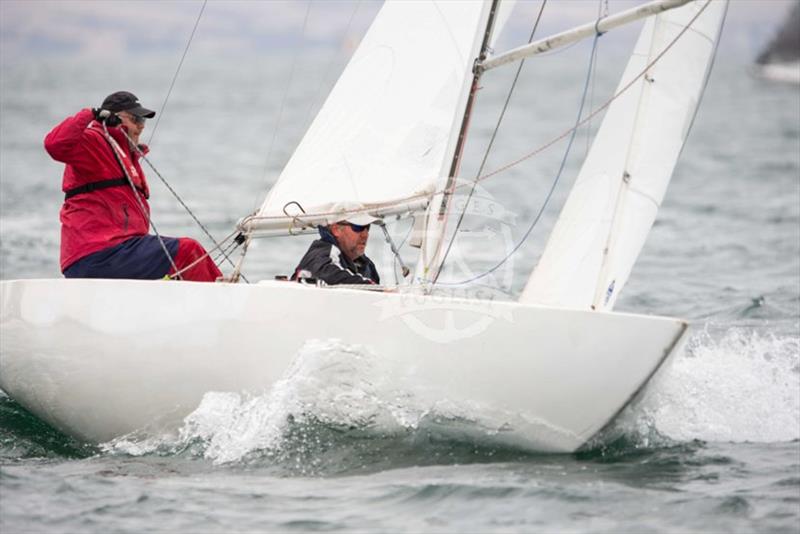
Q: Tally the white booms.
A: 2